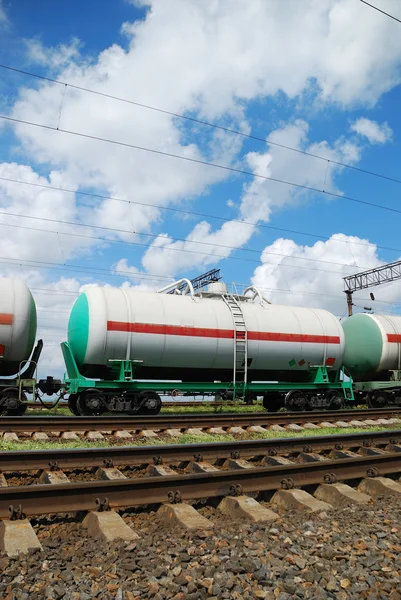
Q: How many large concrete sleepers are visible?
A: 7